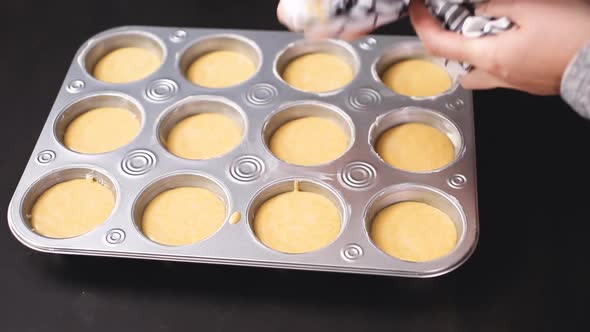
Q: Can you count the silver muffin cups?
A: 12